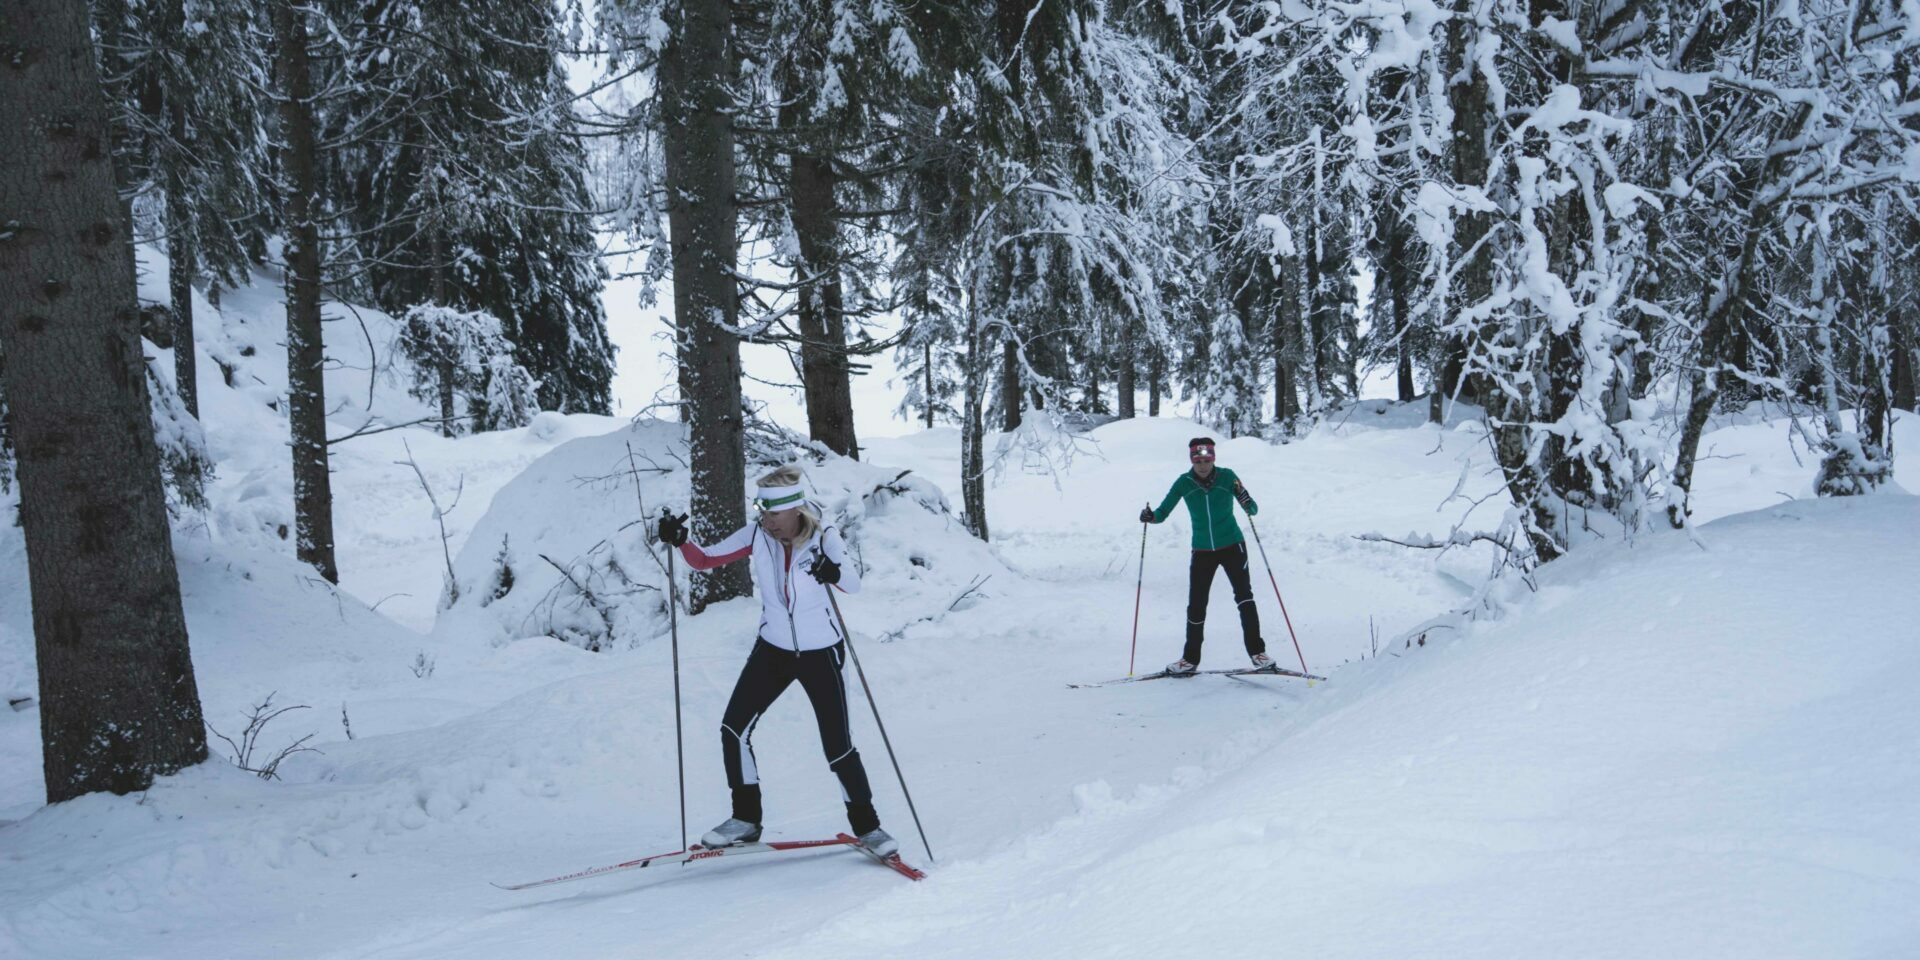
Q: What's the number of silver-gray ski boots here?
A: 2